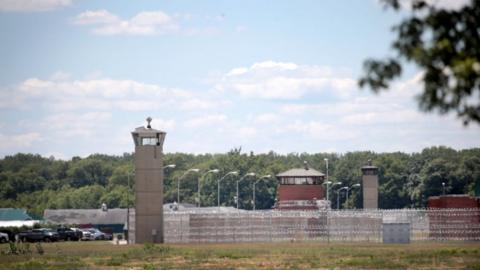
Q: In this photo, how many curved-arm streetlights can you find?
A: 10